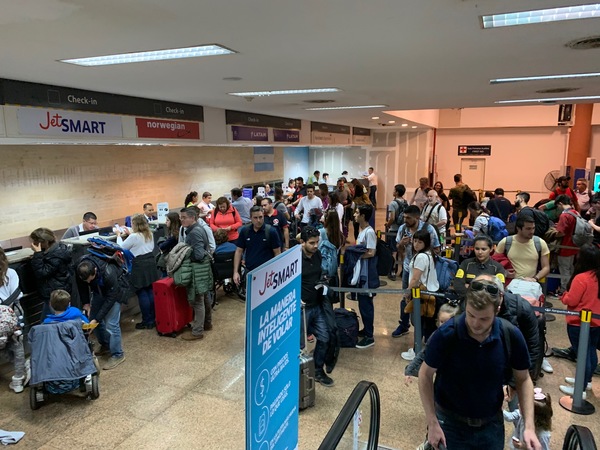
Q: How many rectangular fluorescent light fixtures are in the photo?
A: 6